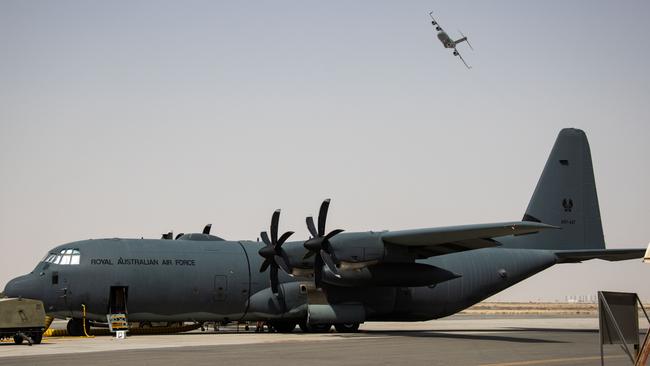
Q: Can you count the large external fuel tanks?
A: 1